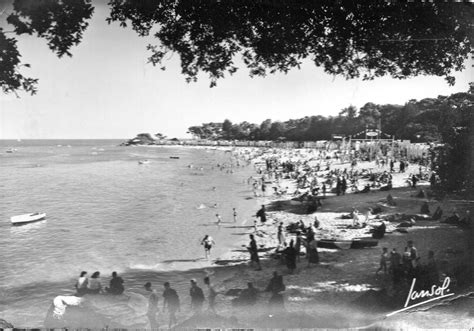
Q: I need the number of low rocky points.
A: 1